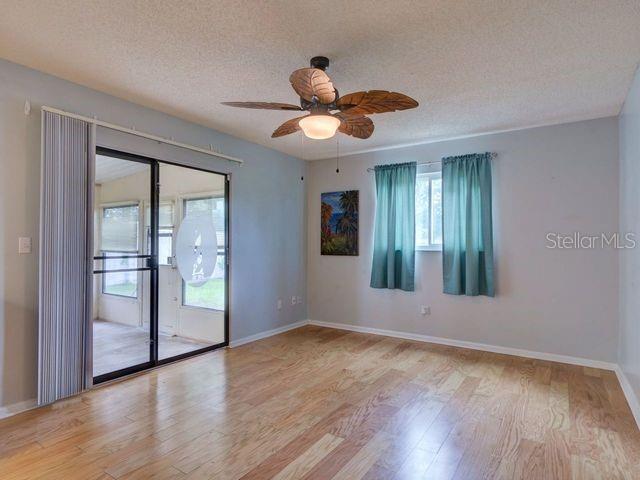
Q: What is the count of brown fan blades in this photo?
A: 5